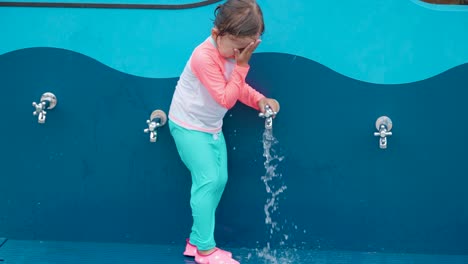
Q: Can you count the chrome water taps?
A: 4